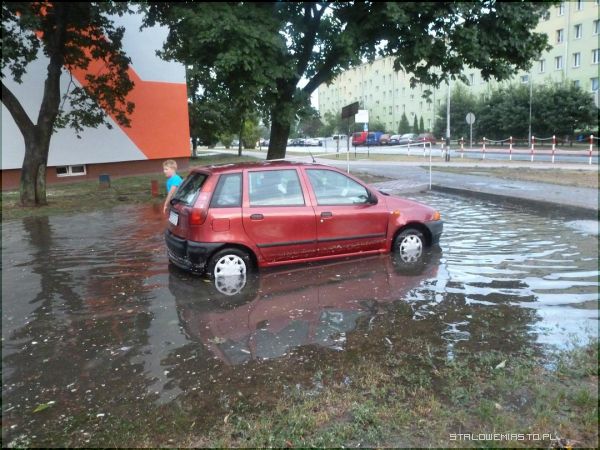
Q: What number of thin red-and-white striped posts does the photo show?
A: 9